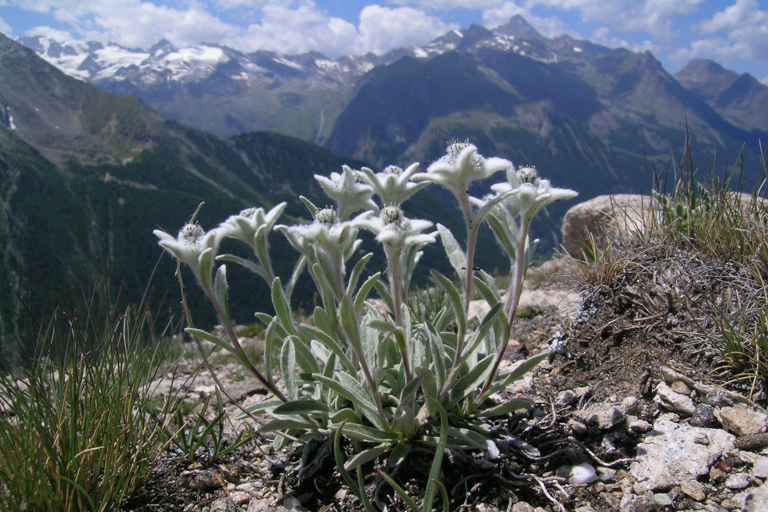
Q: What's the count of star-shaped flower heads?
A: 8